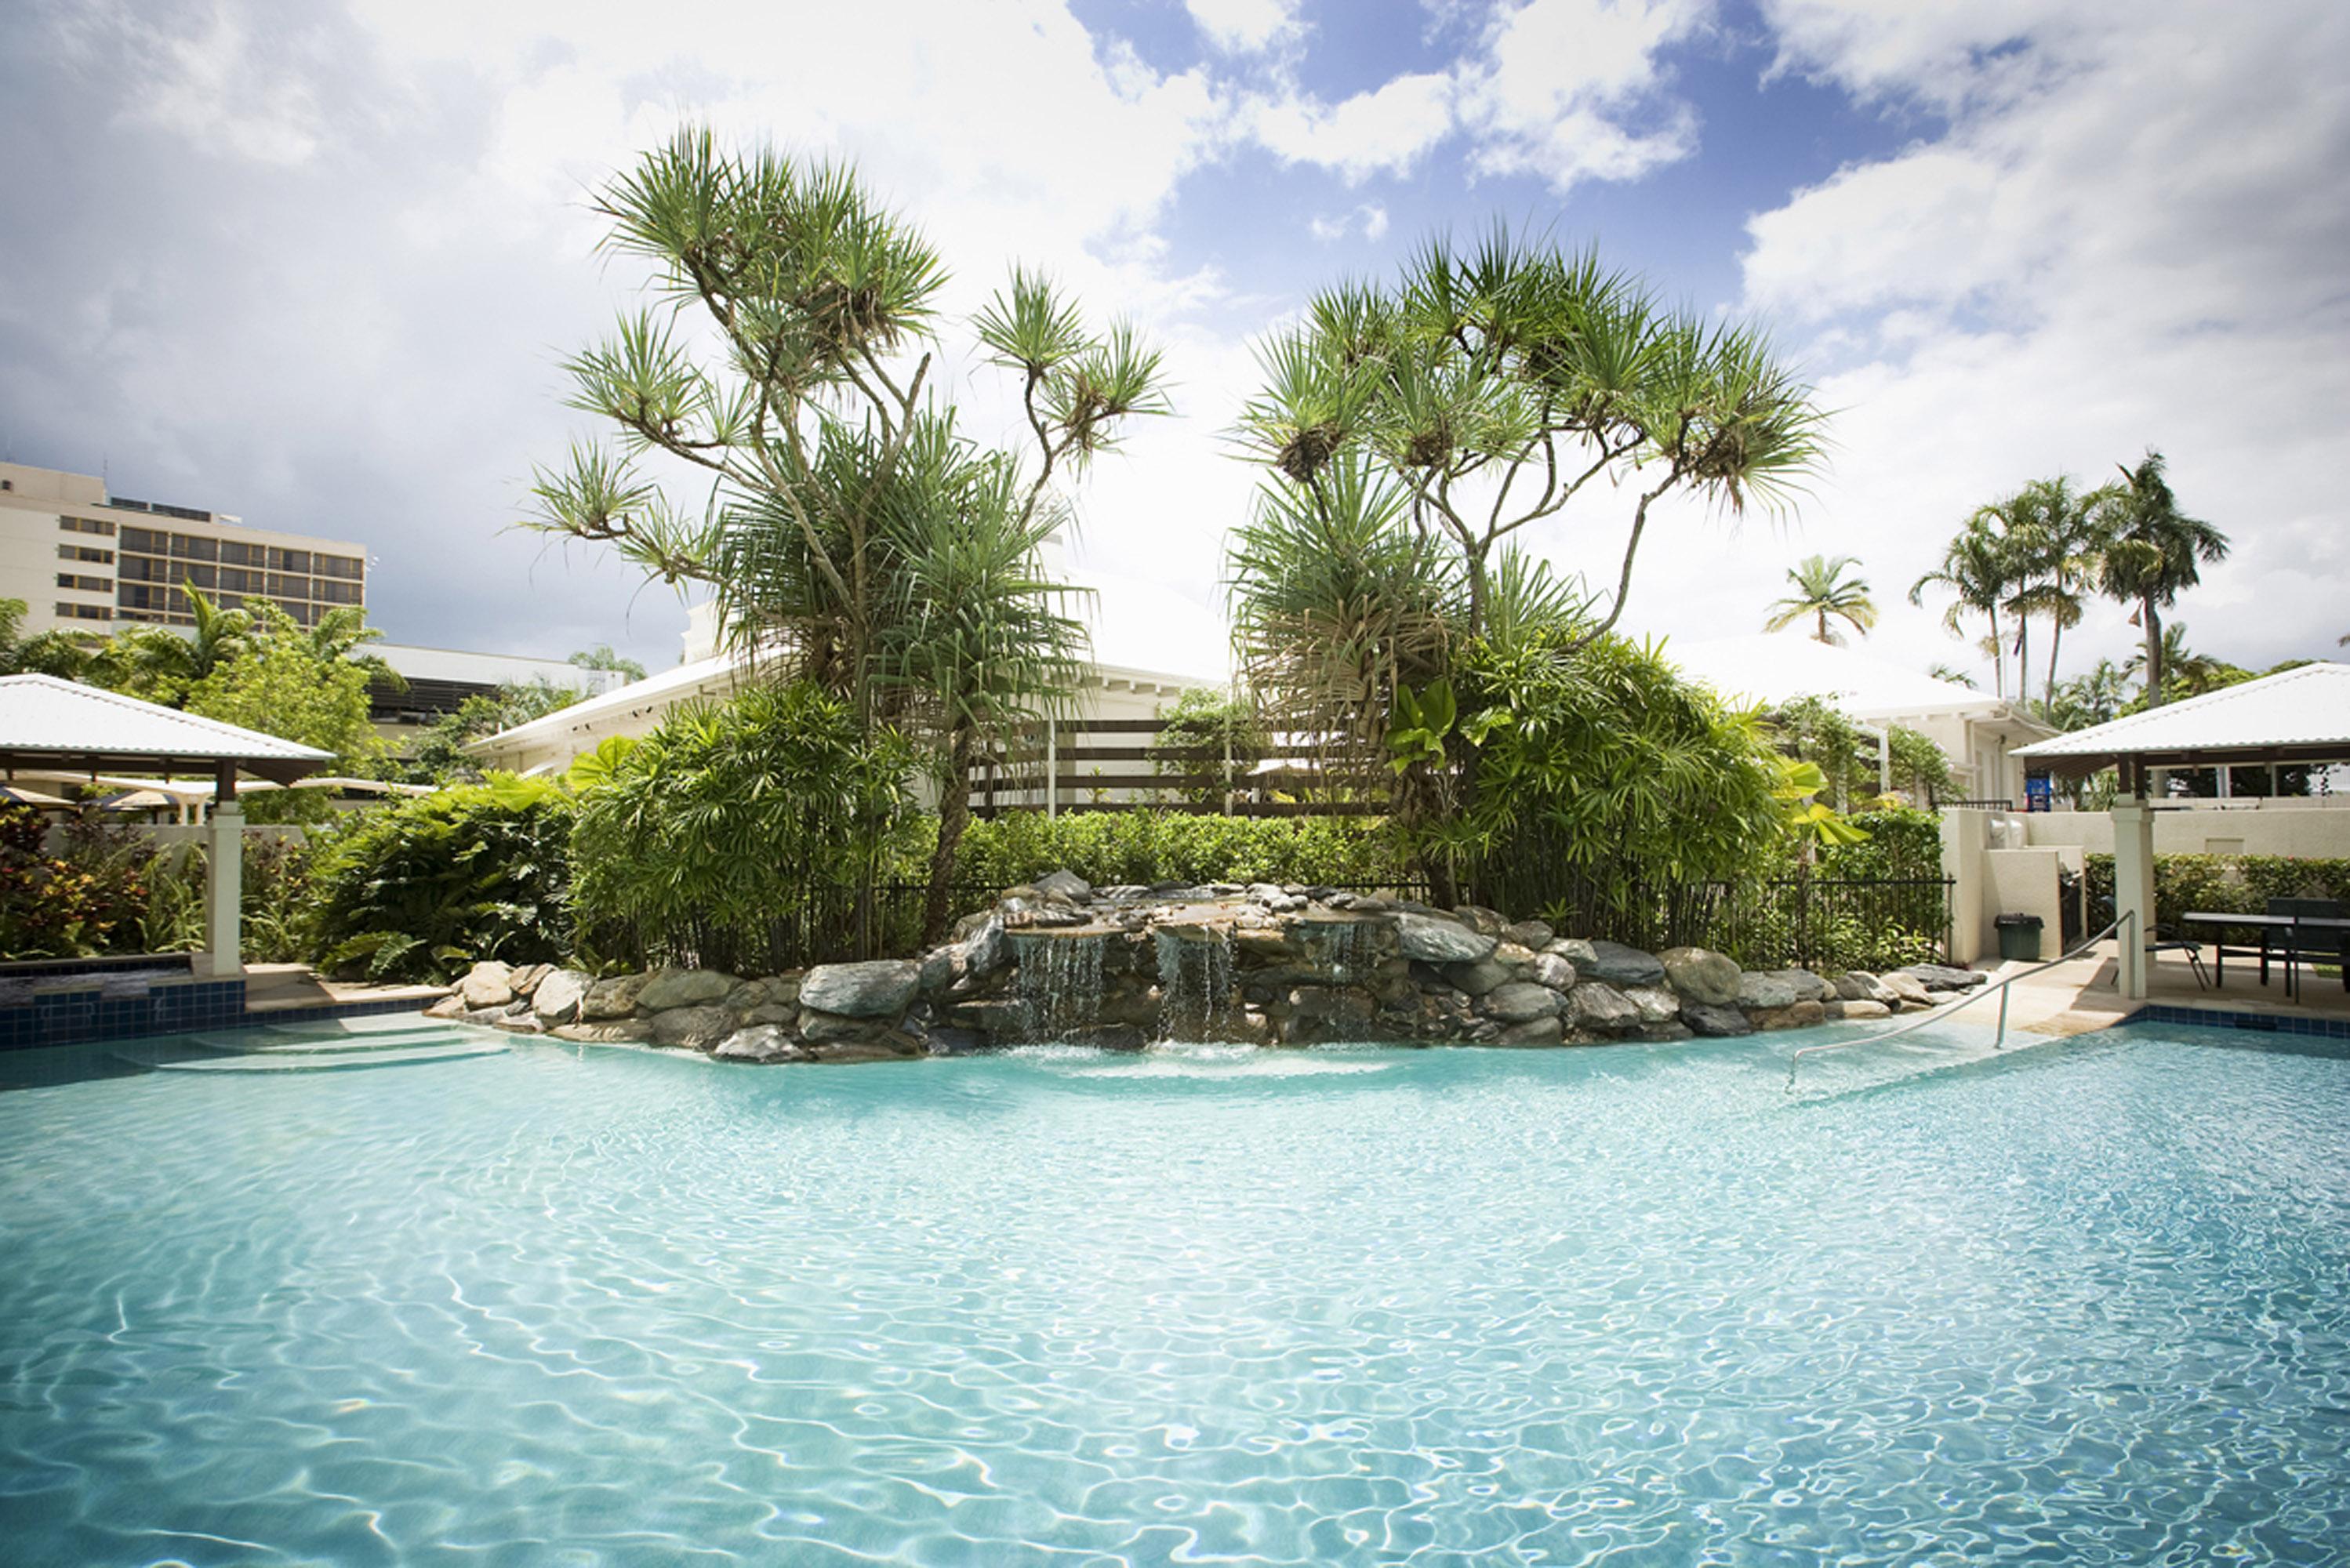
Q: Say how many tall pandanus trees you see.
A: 2